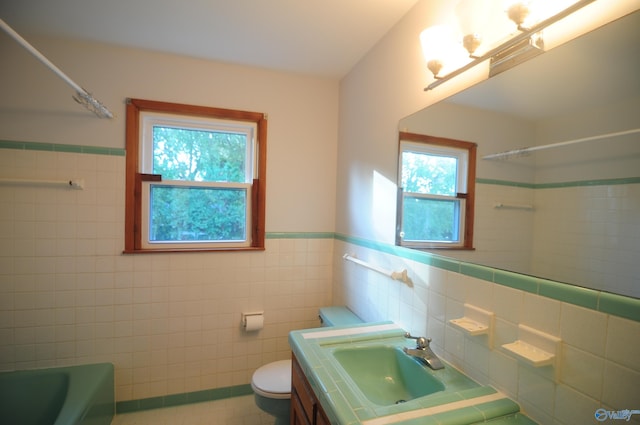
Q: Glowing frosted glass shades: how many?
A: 3